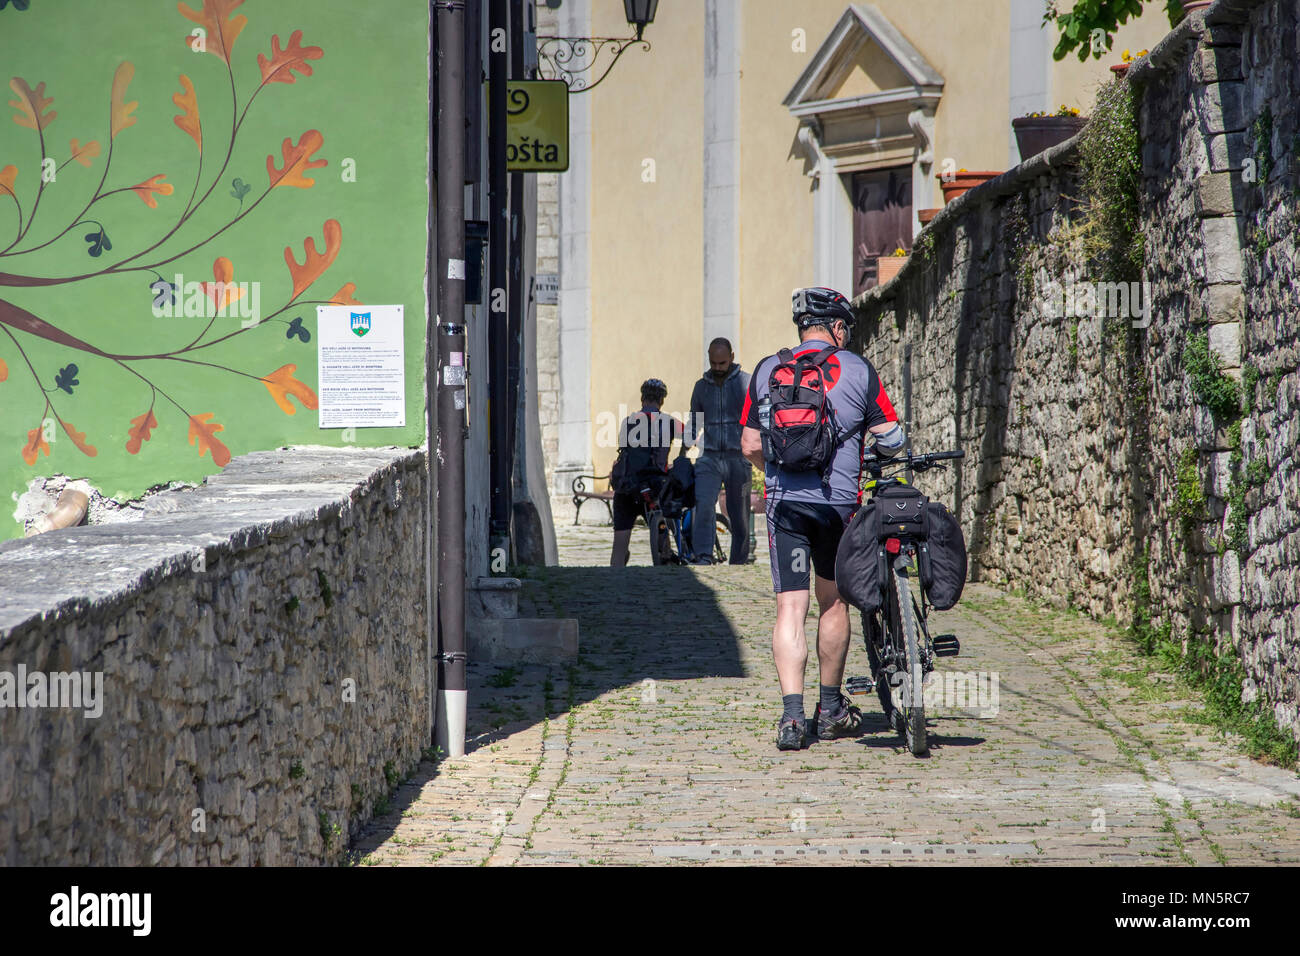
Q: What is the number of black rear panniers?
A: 2